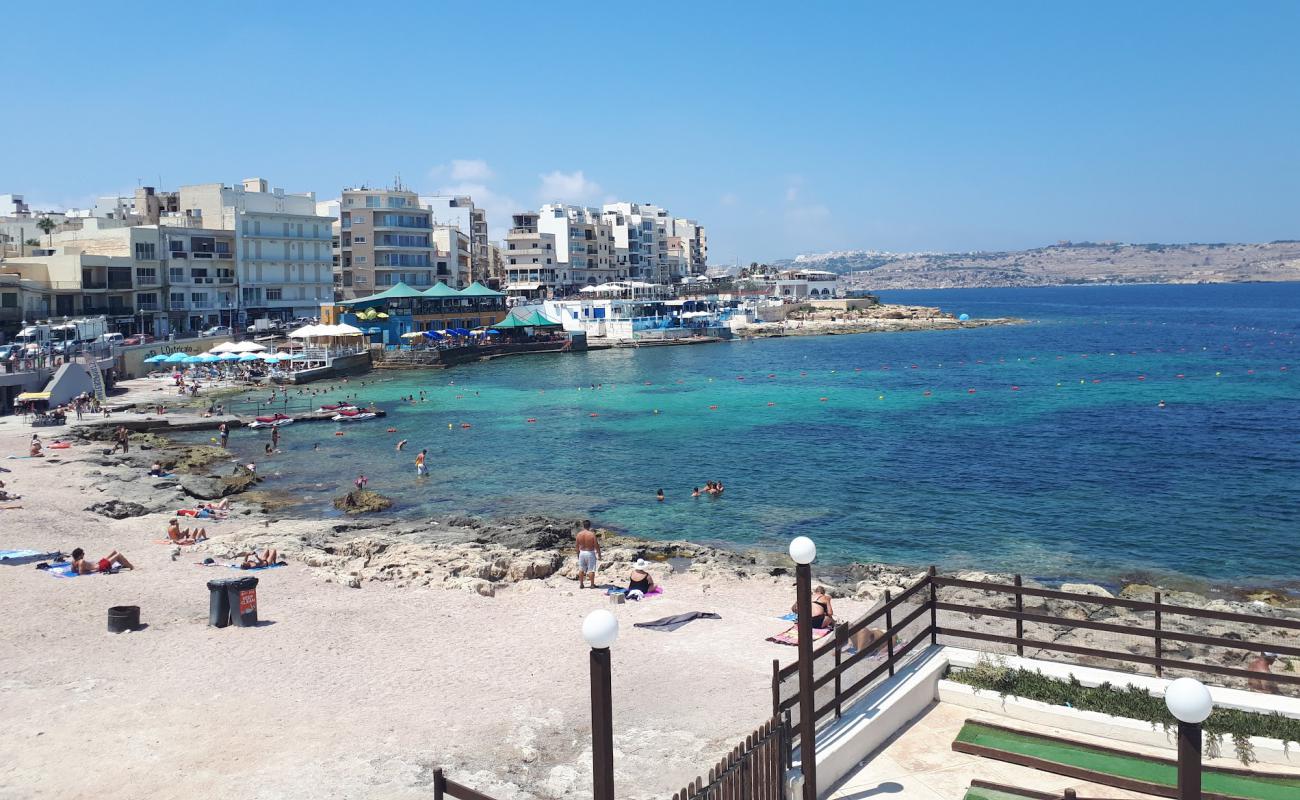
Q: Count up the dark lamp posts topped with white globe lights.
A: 3